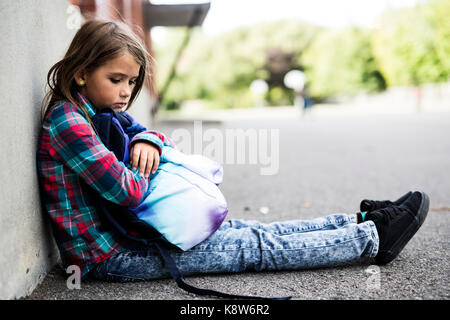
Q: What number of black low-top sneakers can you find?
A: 2